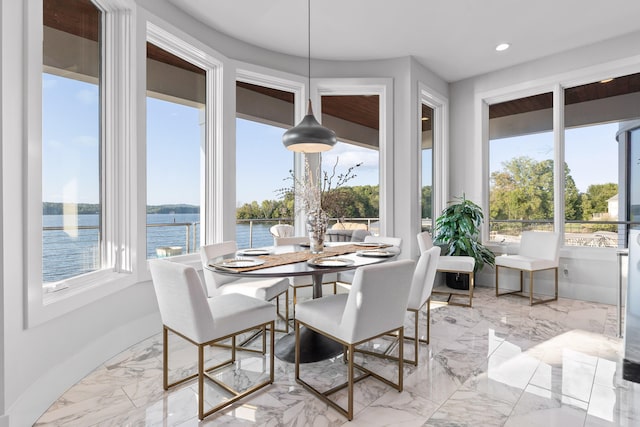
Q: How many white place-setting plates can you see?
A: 6